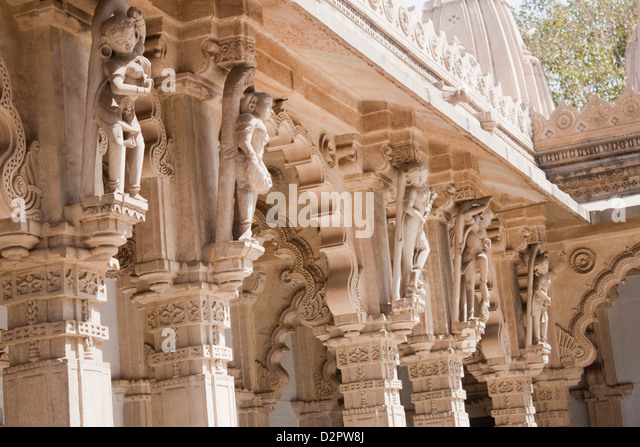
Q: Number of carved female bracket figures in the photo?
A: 5